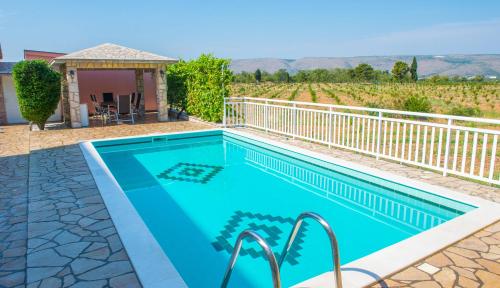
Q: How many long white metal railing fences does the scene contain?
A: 1